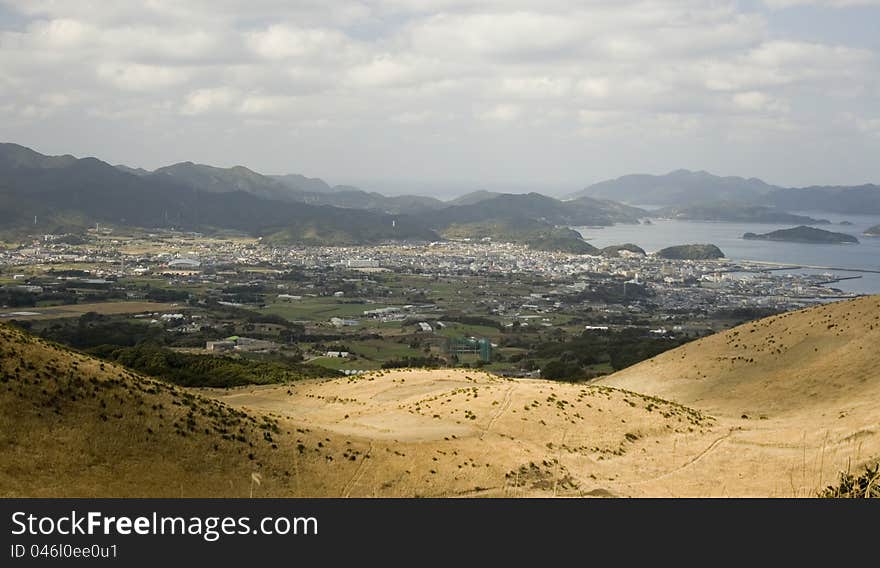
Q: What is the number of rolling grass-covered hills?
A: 3